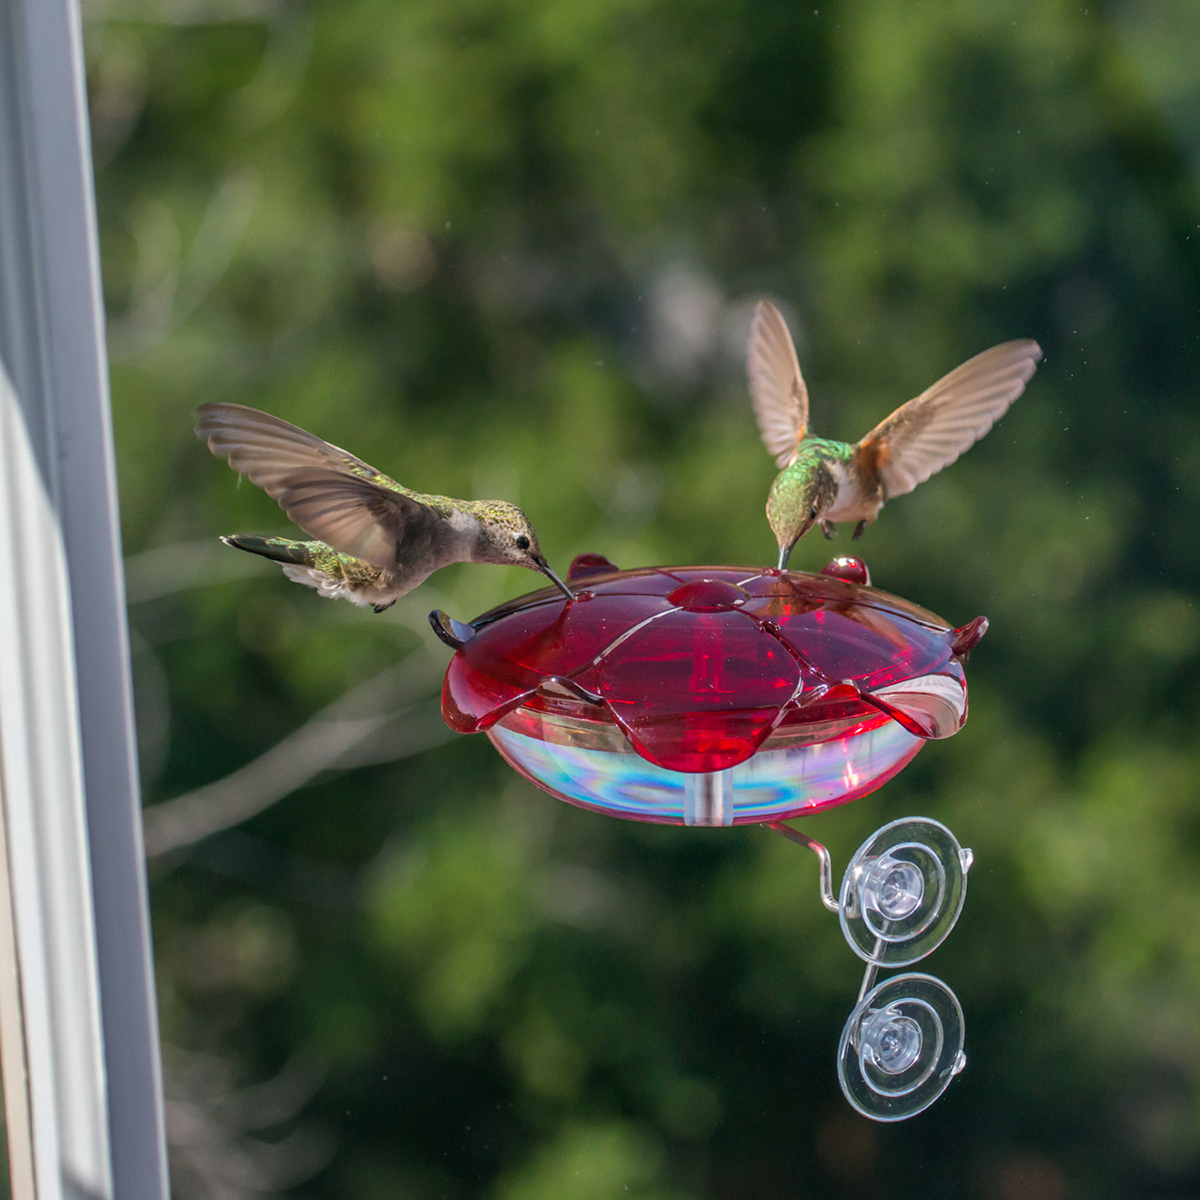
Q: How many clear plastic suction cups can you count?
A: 2